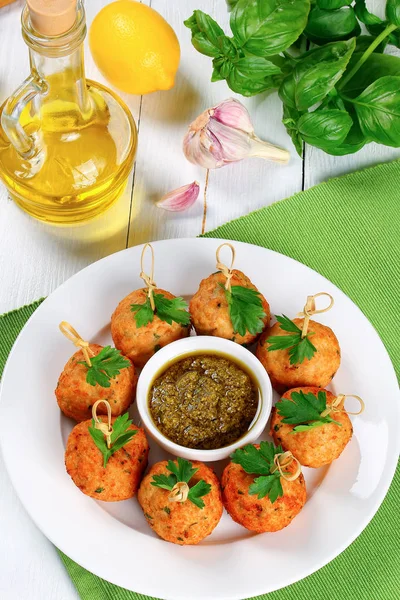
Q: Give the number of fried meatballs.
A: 8